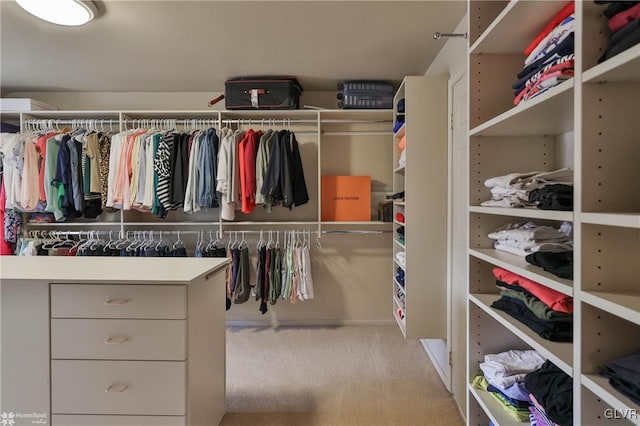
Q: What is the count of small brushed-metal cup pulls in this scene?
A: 3